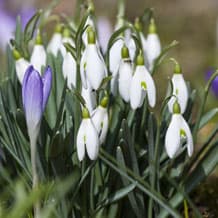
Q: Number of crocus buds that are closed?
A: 1